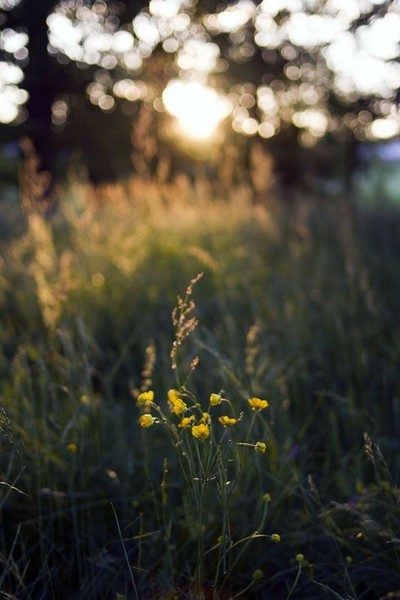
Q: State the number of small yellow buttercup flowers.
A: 11